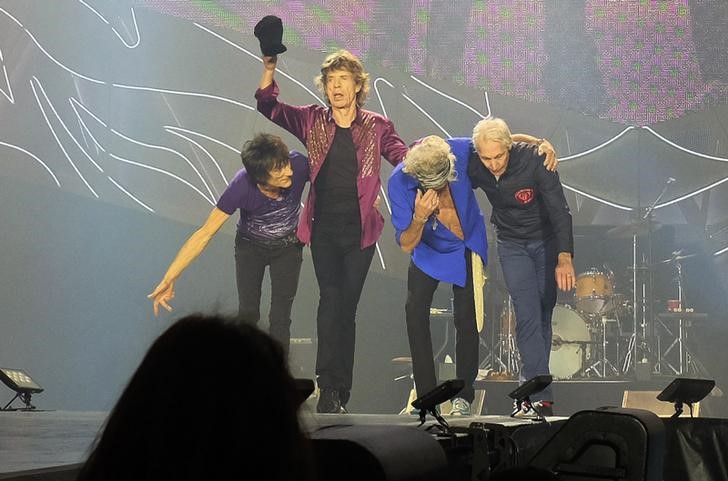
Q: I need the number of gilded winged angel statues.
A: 0